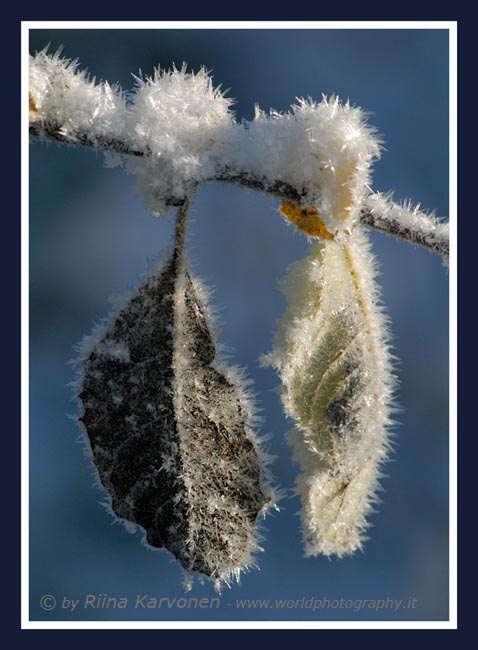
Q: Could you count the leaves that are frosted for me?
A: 2